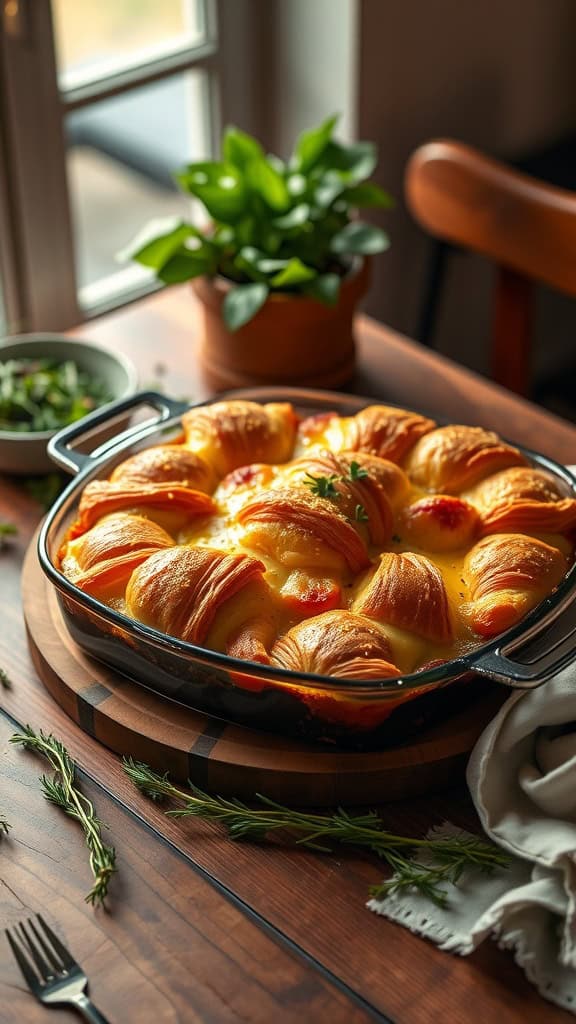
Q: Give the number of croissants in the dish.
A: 11